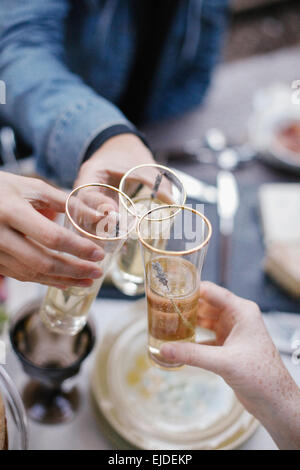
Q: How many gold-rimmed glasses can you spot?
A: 3